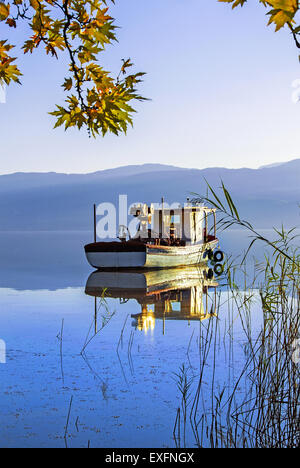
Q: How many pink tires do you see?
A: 0